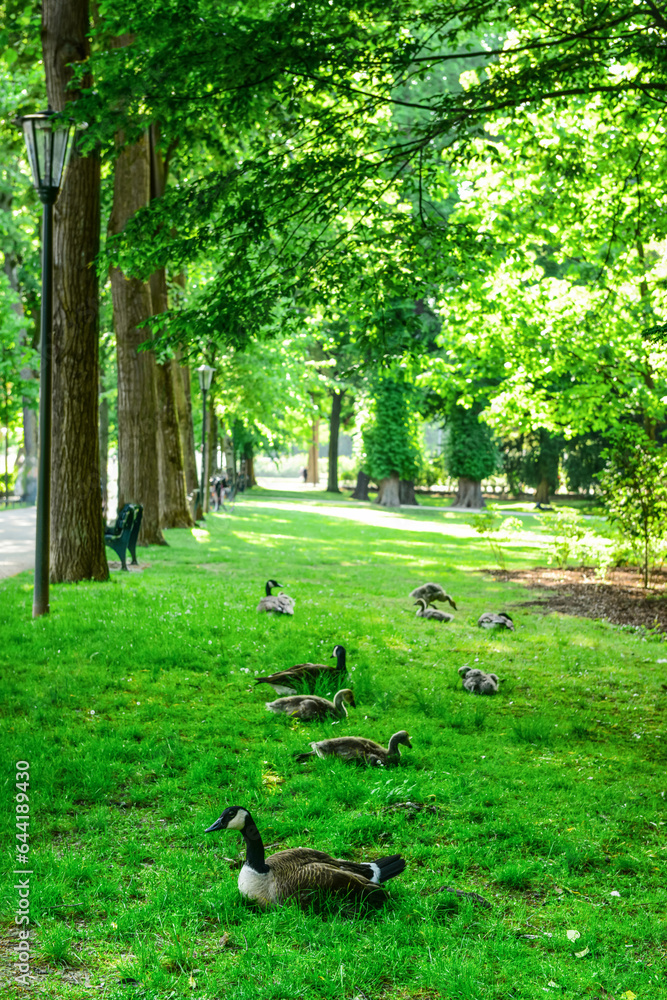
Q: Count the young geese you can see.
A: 5